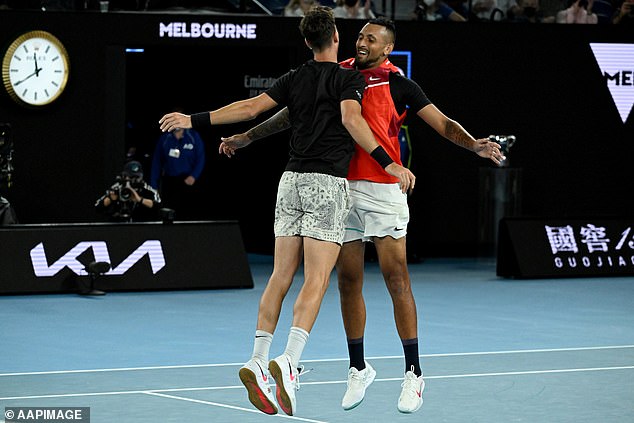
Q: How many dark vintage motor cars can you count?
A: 0